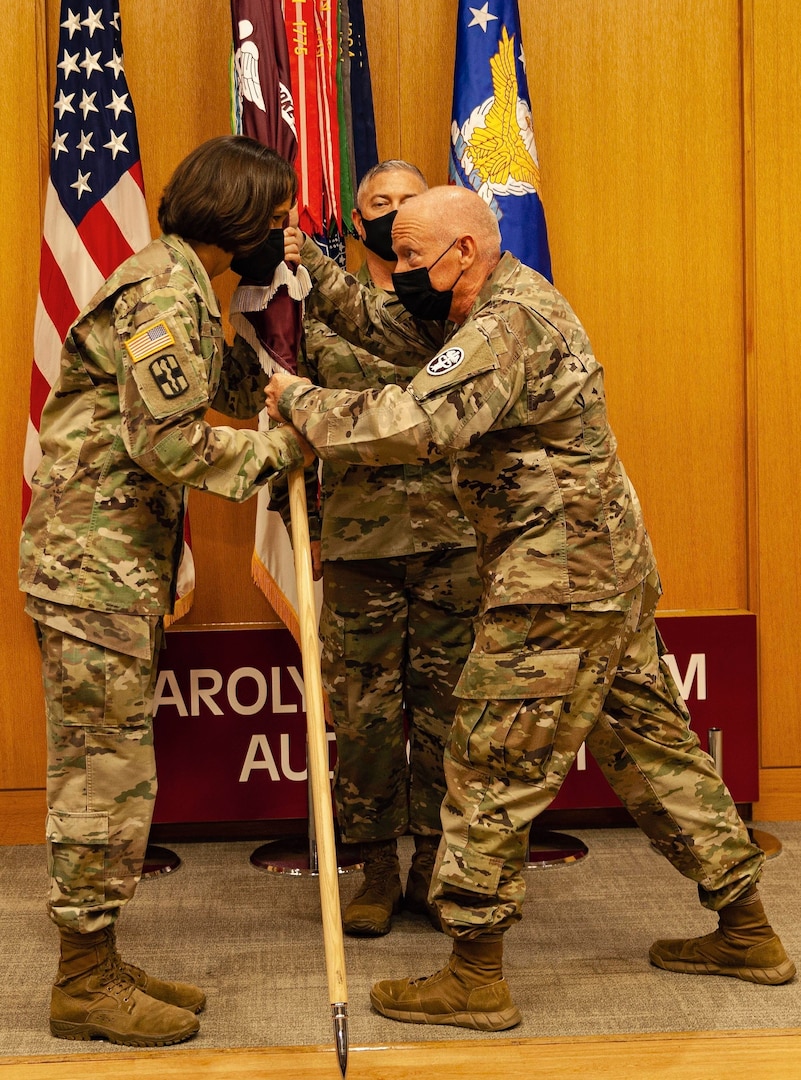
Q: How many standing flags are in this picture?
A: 3